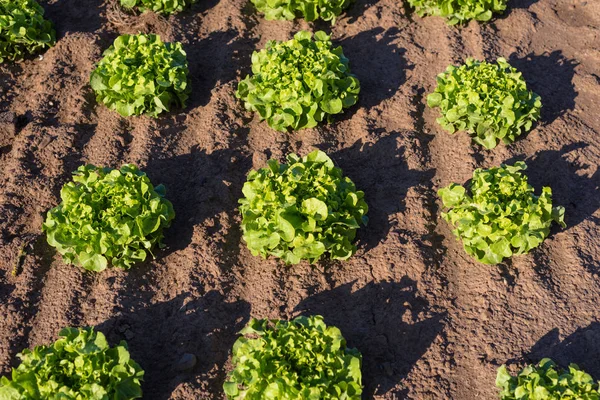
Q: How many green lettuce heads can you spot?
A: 13